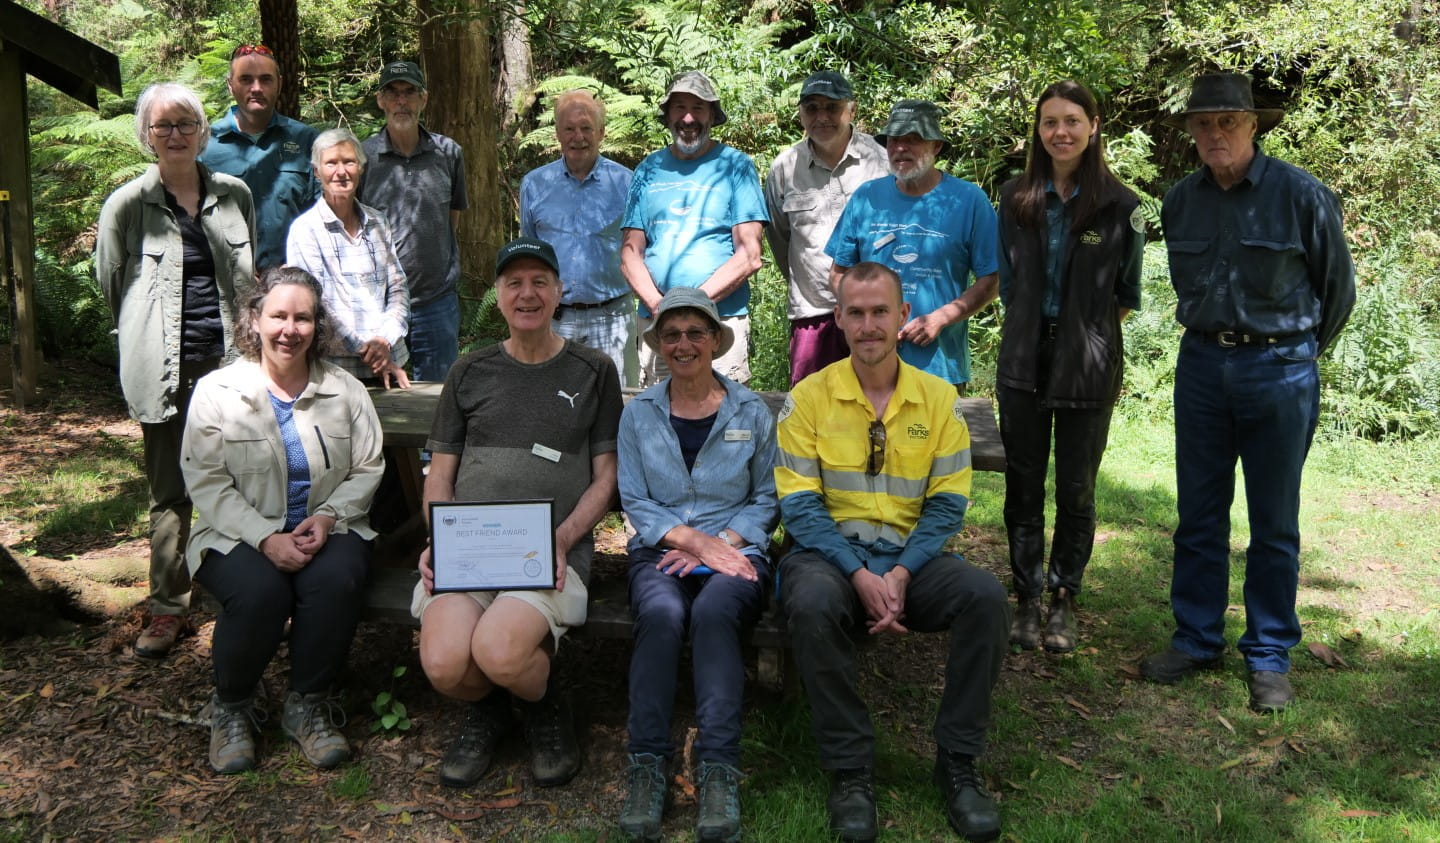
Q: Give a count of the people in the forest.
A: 14